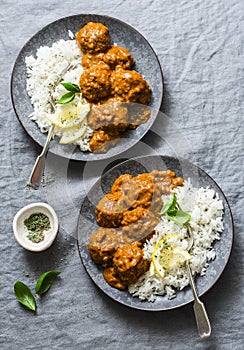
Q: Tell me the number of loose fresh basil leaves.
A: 2